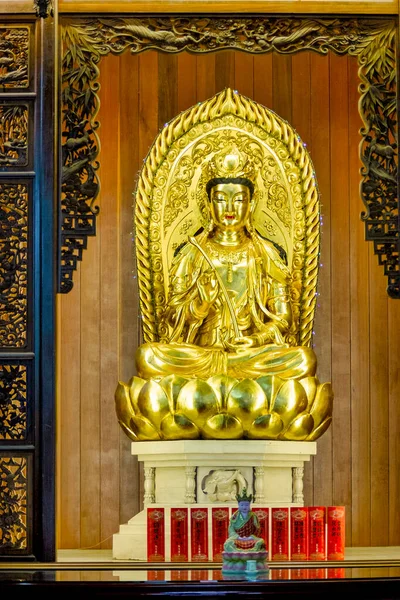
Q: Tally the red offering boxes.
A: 10